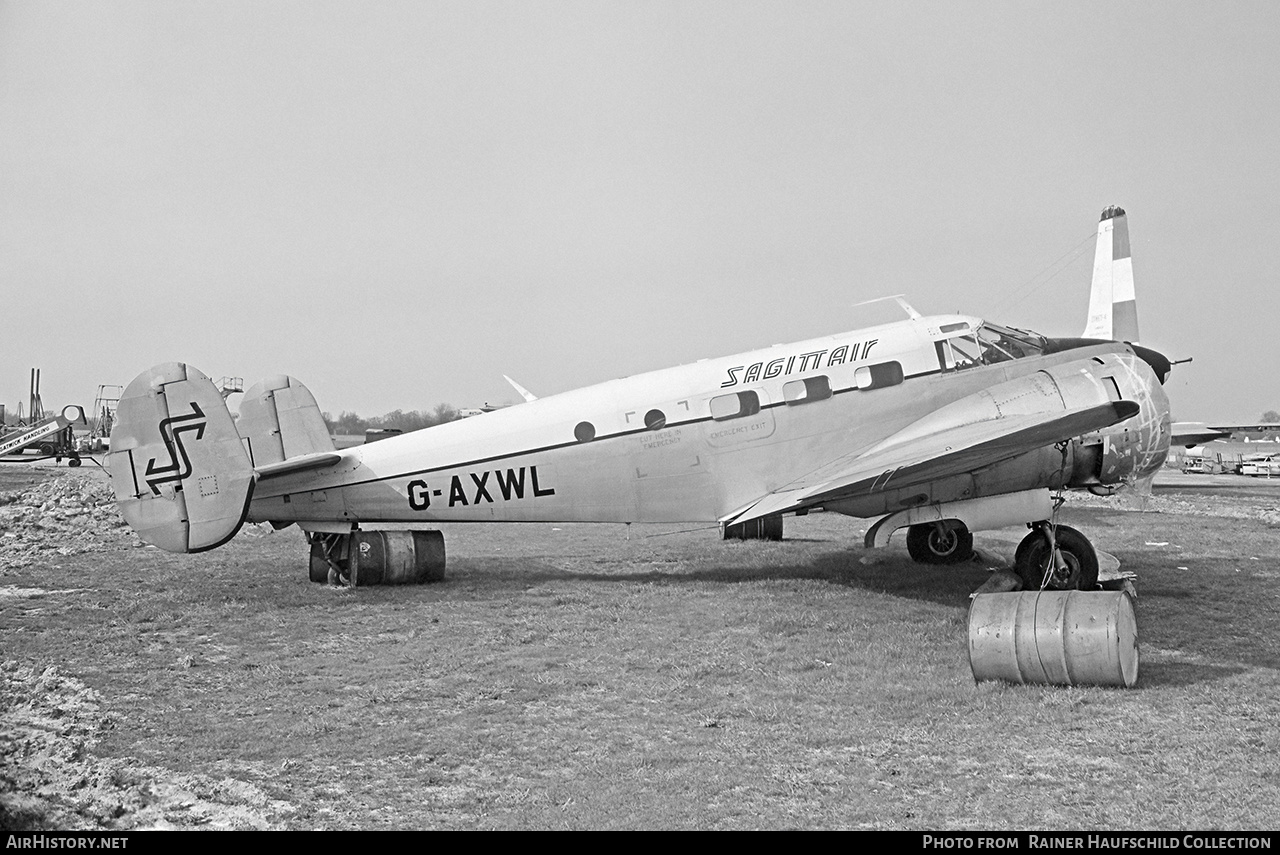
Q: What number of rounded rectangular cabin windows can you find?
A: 3